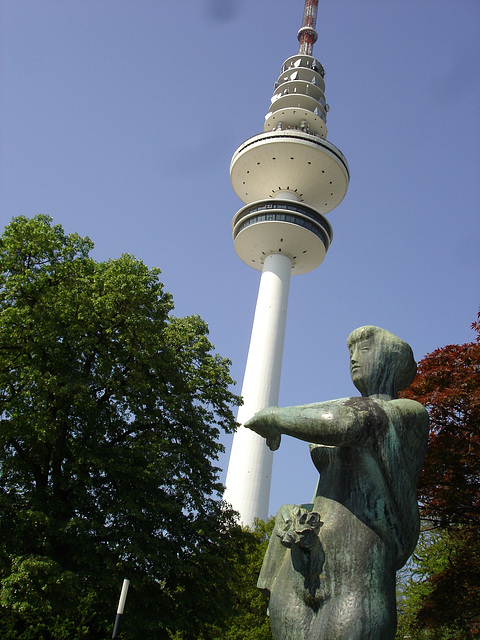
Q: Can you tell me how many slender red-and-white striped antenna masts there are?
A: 1